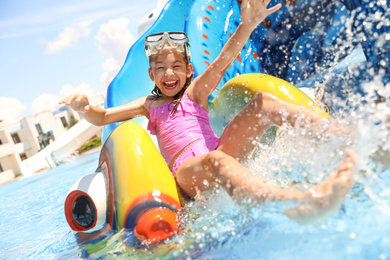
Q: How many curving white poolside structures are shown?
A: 1